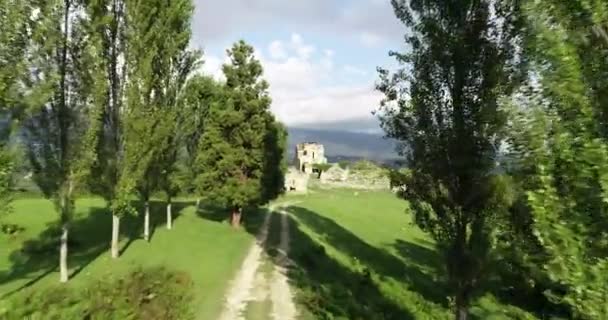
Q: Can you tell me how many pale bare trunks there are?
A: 4